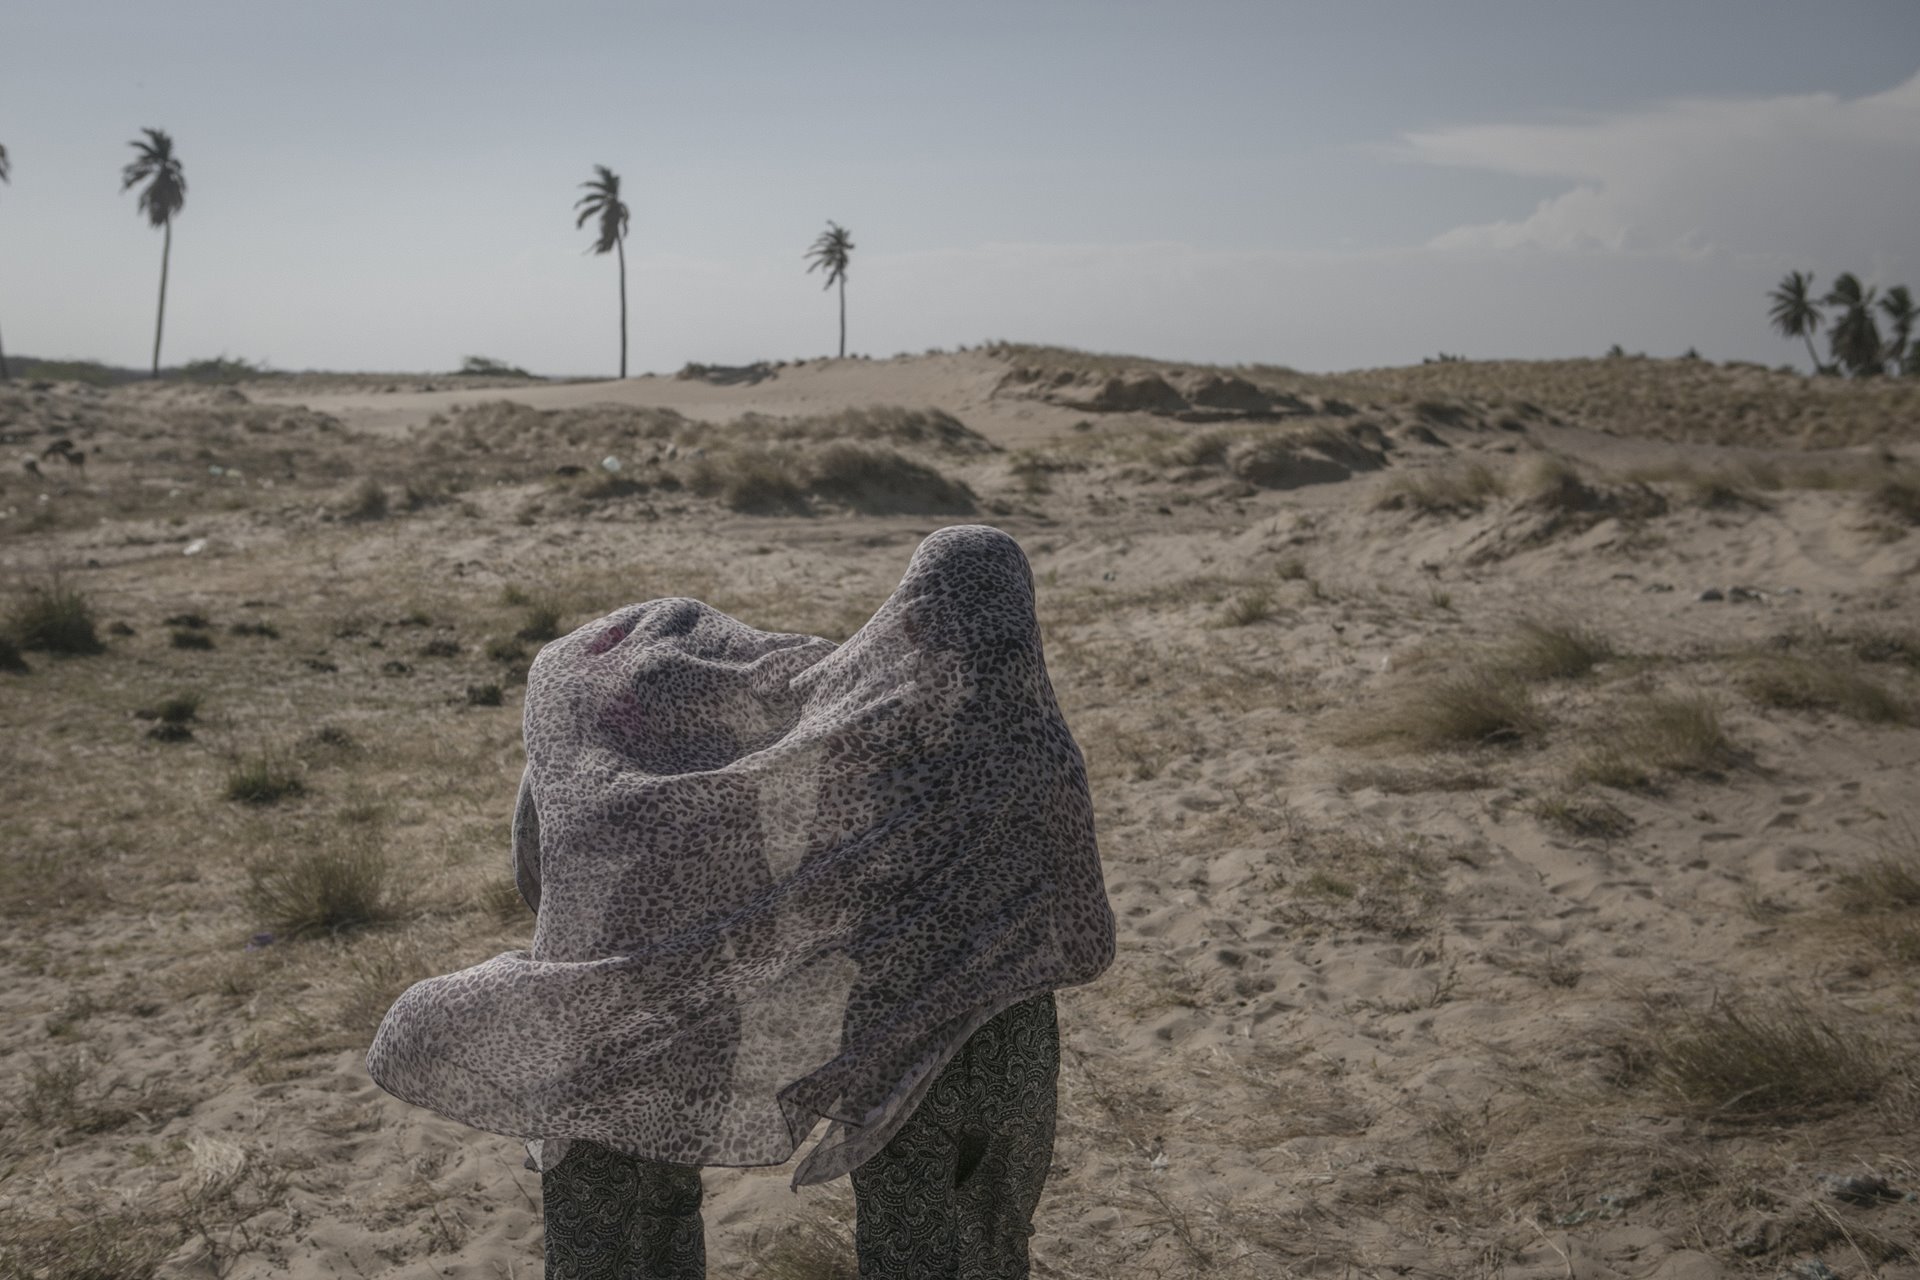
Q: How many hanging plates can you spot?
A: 0